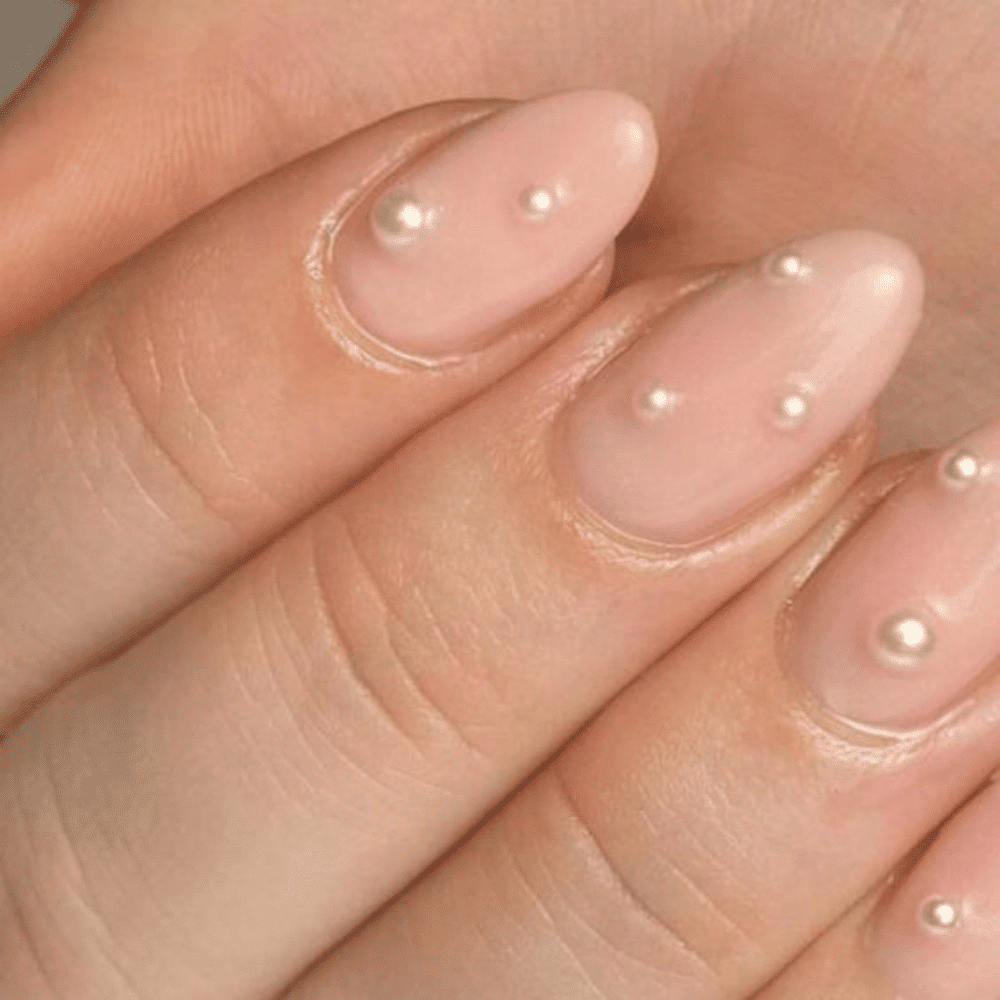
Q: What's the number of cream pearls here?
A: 8